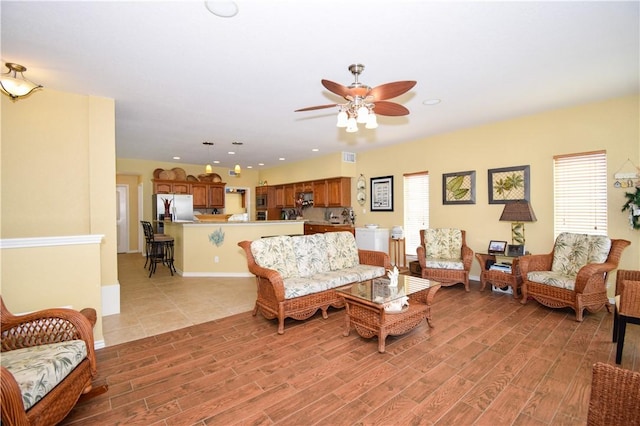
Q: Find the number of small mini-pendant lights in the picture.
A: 2